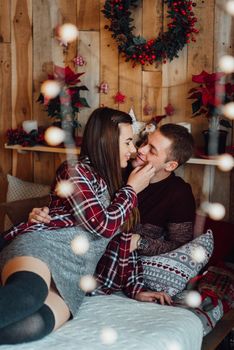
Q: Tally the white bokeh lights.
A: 15